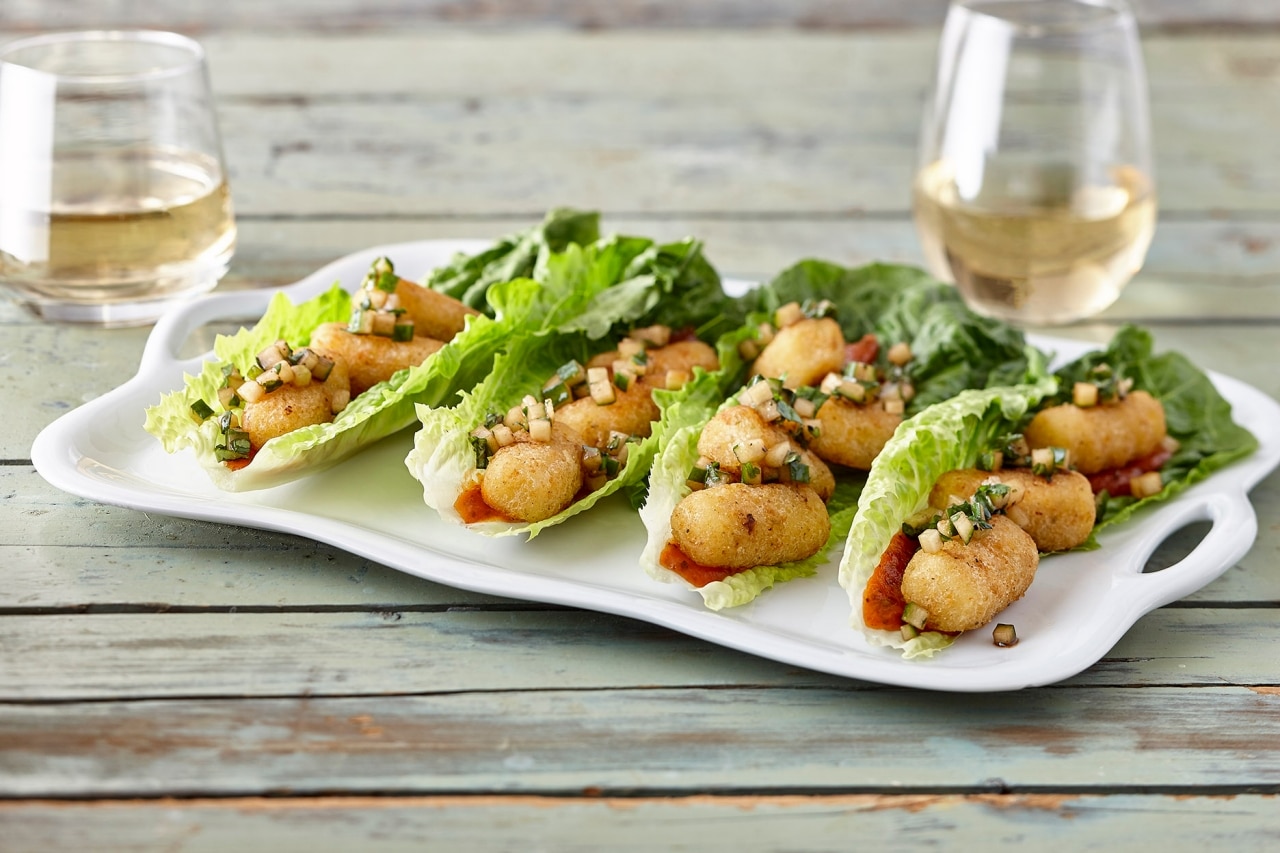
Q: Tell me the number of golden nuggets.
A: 13